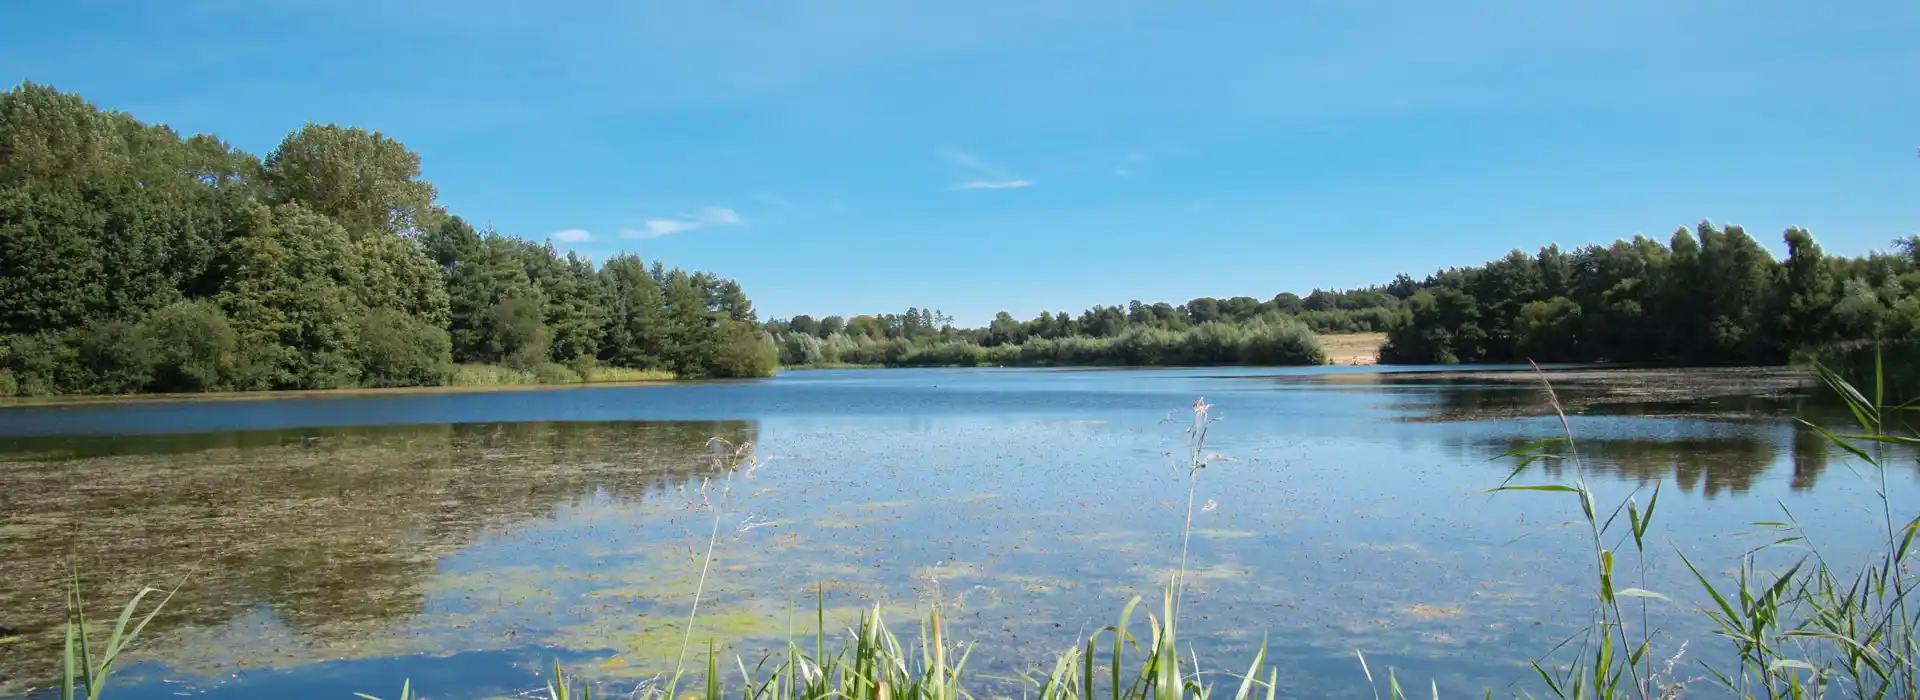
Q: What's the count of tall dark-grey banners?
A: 0